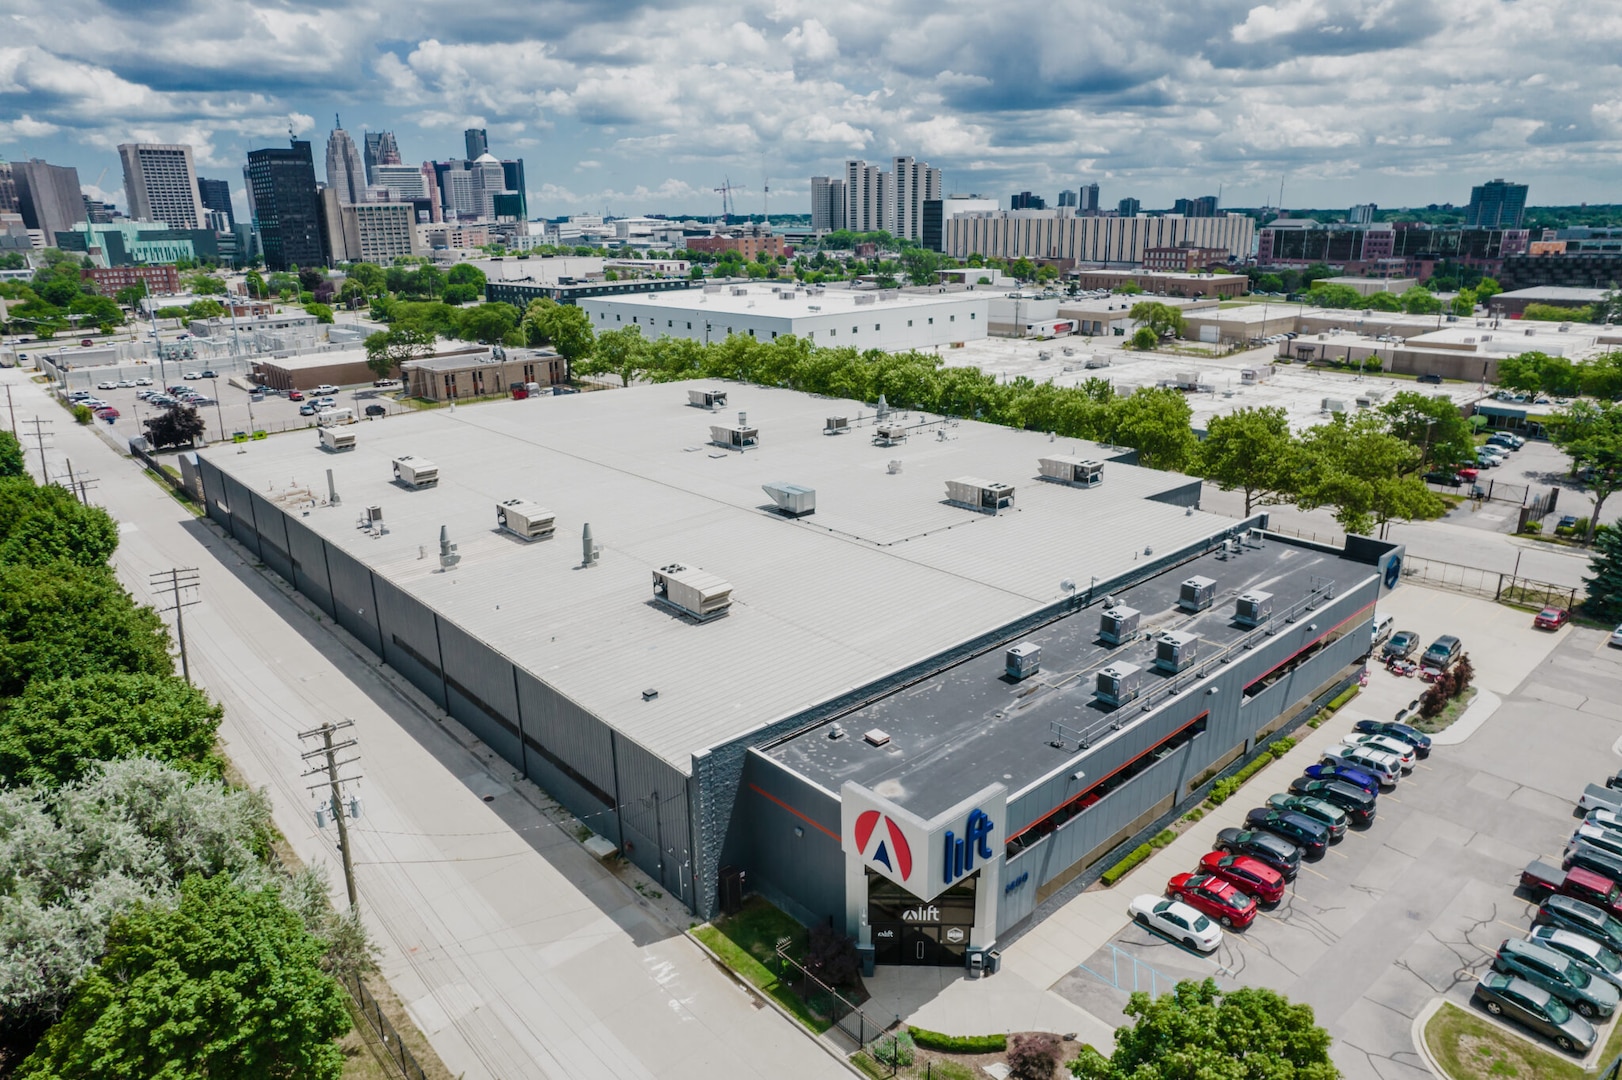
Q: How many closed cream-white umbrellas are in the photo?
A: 0